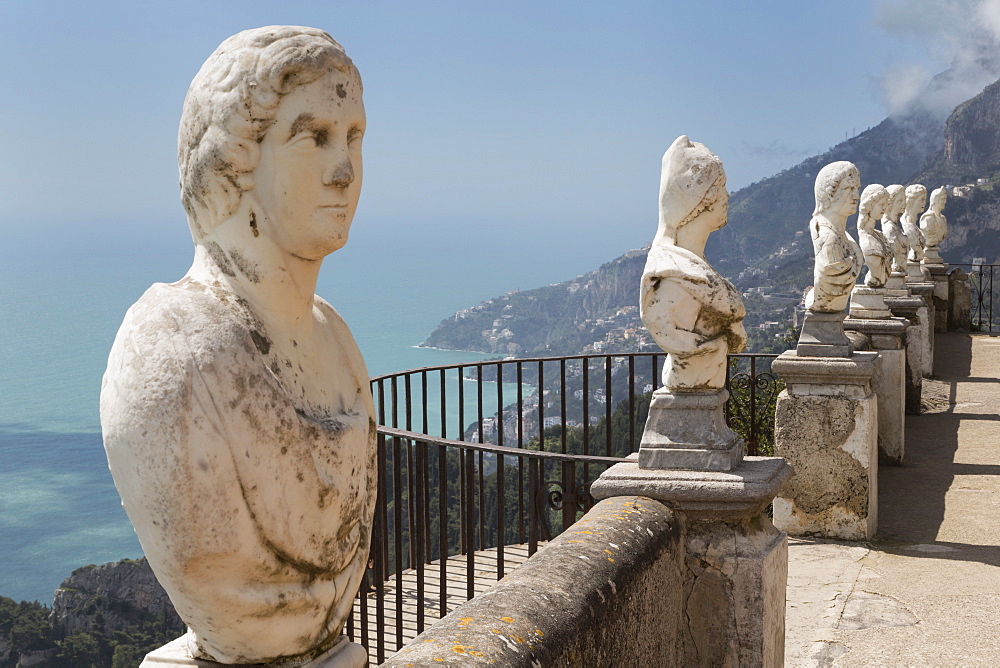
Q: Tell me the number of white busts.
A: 7